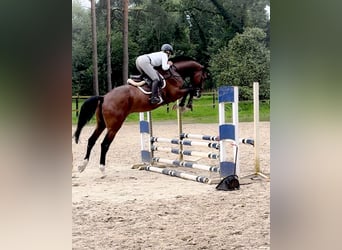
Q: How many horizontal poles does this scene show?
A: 5